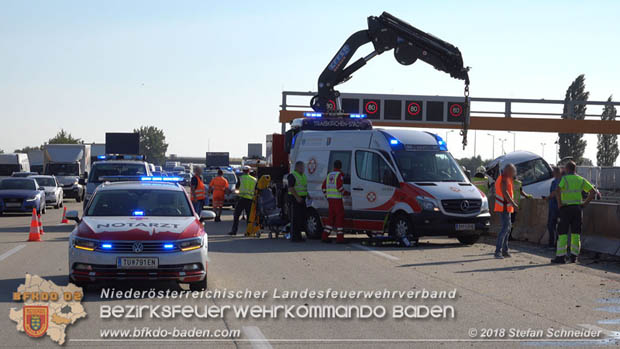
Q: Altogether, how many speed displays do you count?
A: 4